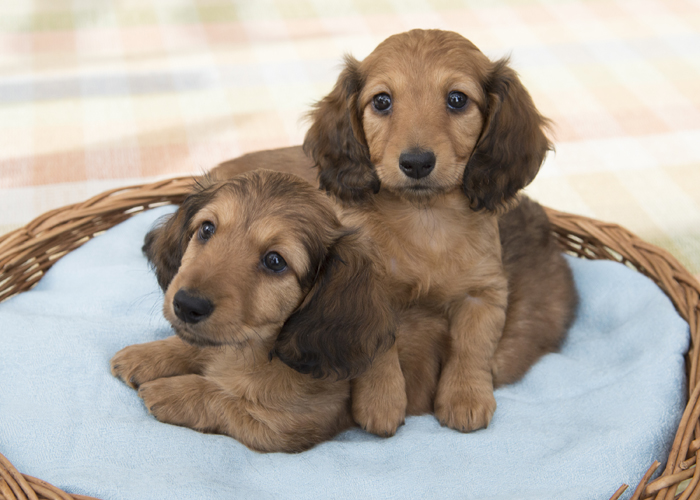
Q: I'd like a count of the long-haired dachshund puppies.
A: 2